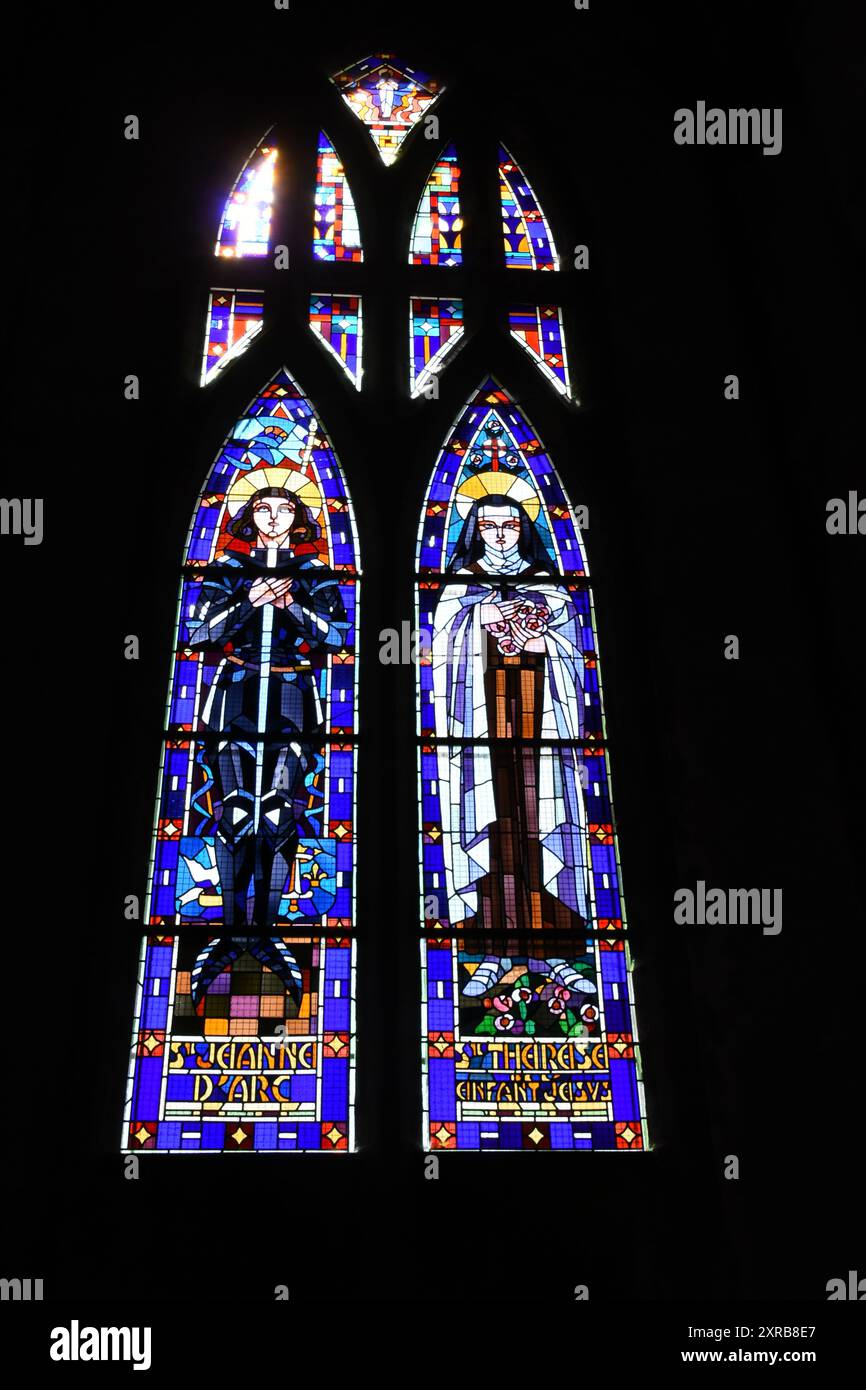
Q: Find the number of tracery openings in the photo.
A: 9